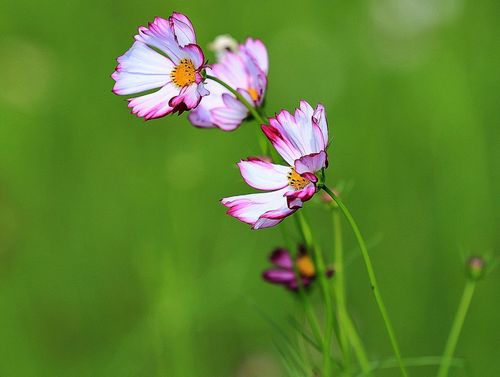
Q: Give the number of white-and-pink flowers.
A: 3